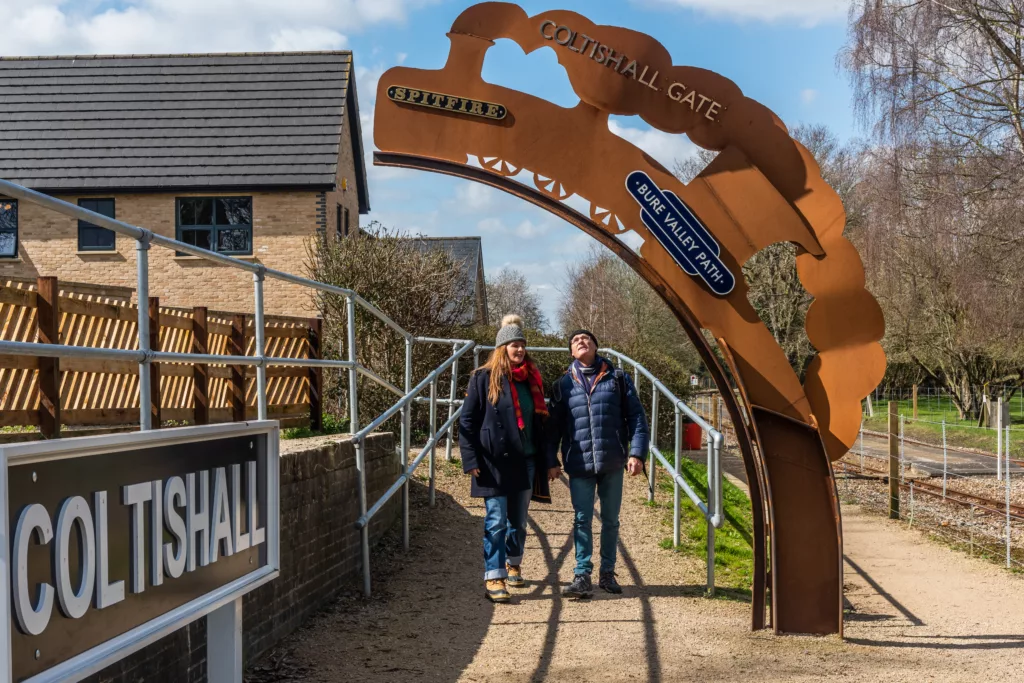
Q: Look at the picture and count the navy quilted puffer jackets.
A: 1